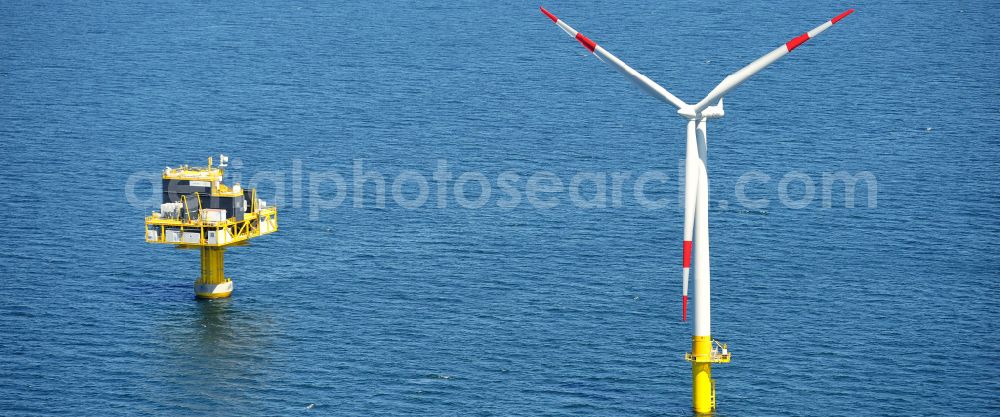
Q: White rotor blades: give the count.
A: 3